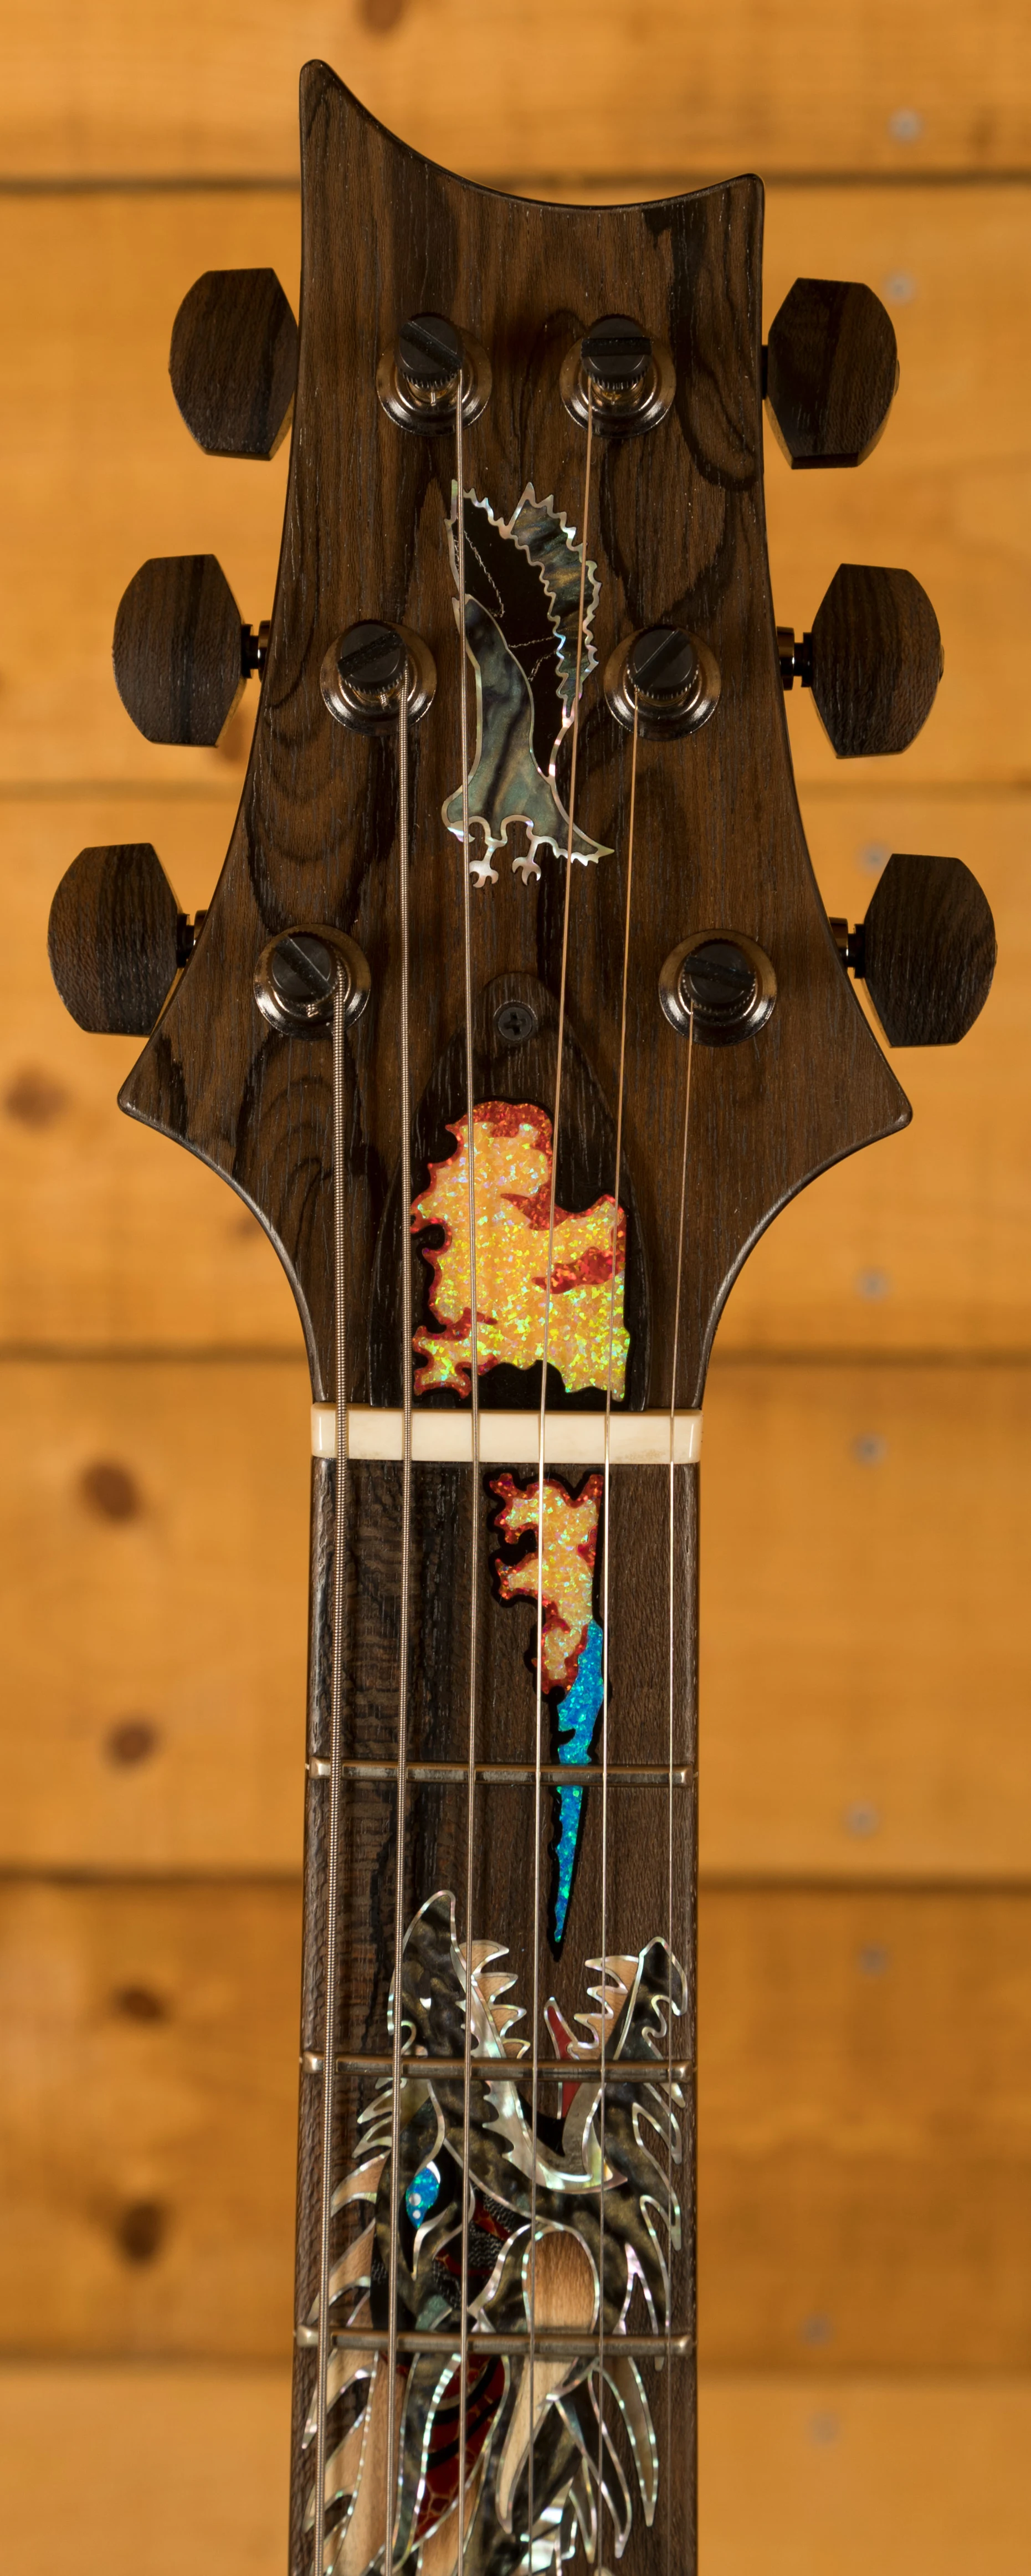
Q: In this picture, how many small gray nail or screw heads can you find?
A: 9